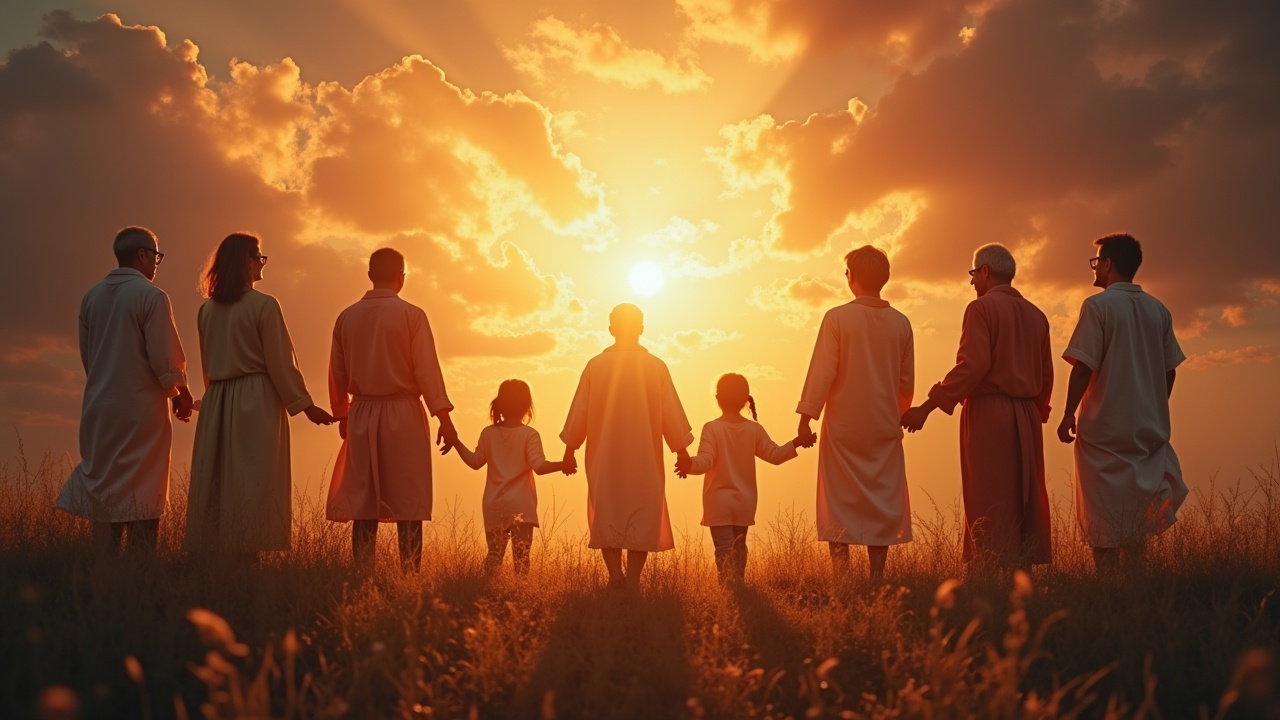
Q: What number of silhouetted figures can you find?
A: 9